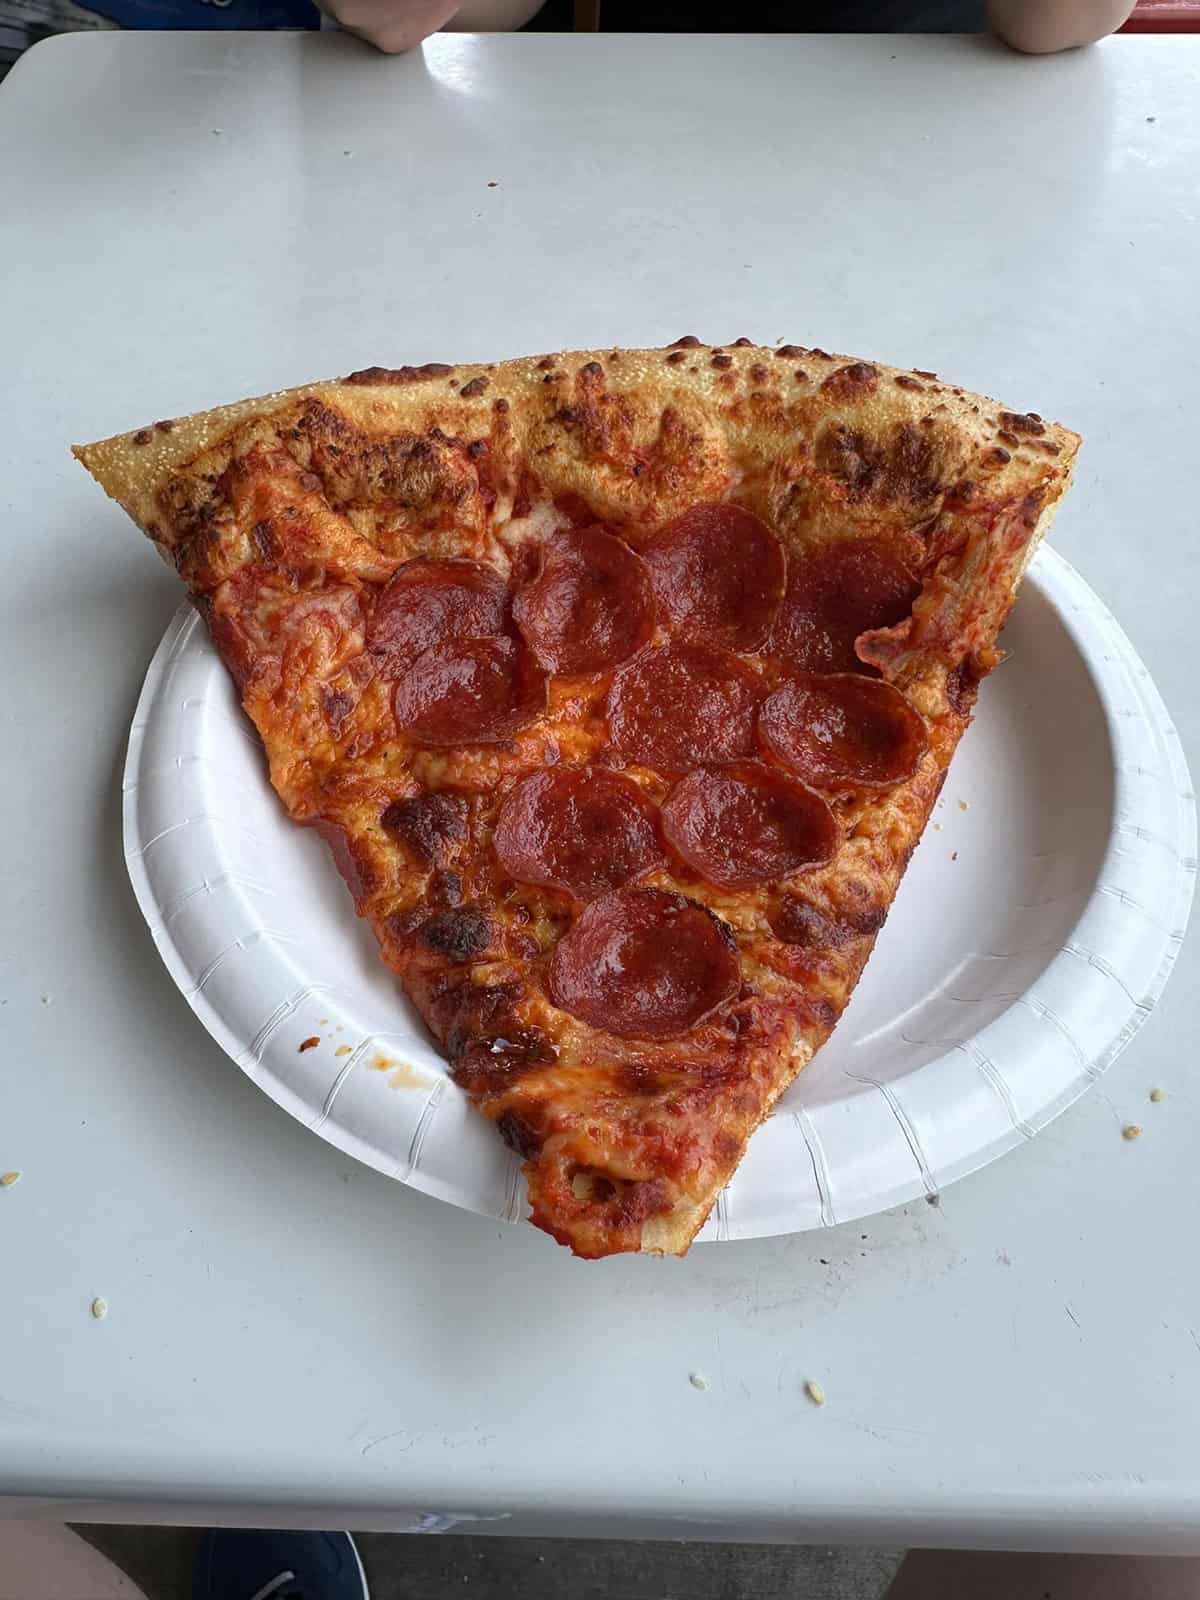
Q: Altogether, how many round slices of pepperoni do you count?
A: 10